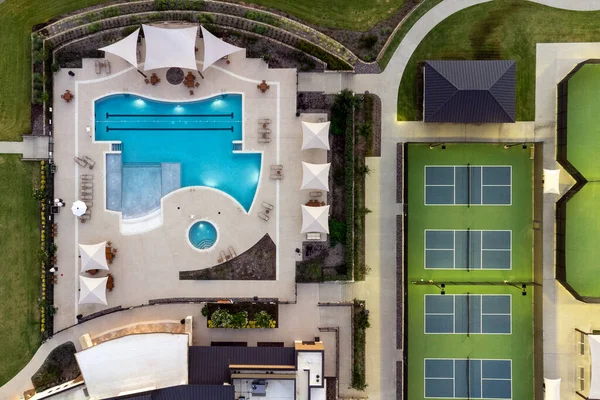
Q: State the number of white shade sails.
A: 11